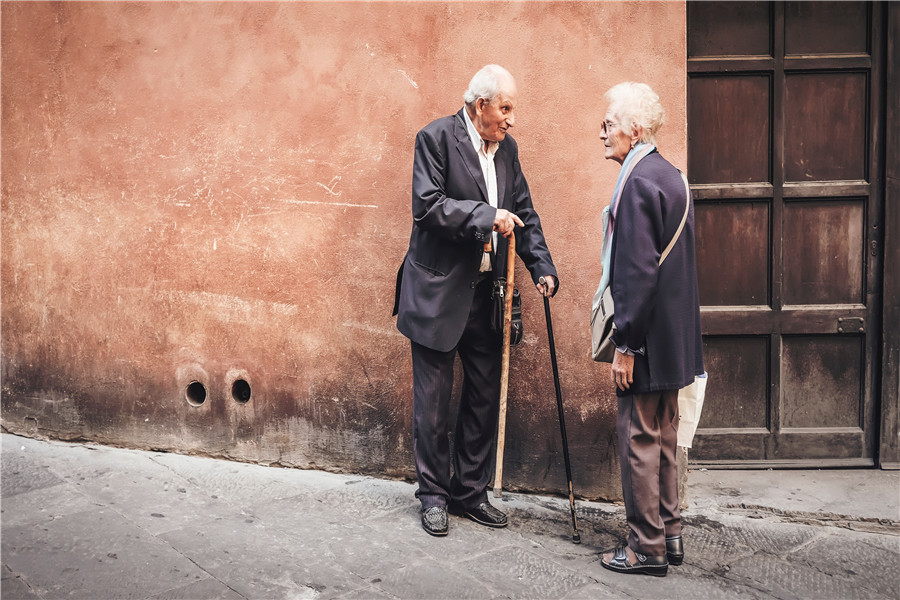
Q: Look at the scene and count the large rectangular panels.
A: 8